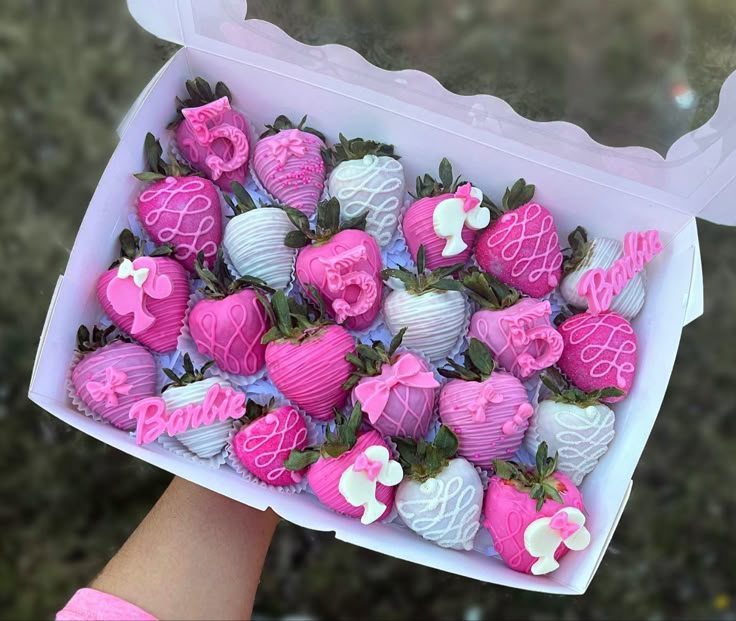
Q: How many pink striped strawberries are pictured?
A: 7